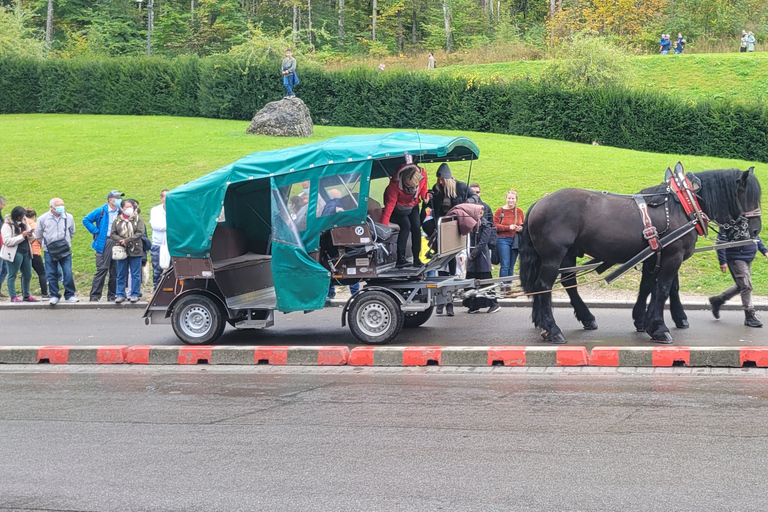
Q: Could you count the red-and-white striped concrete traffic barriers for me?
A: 4